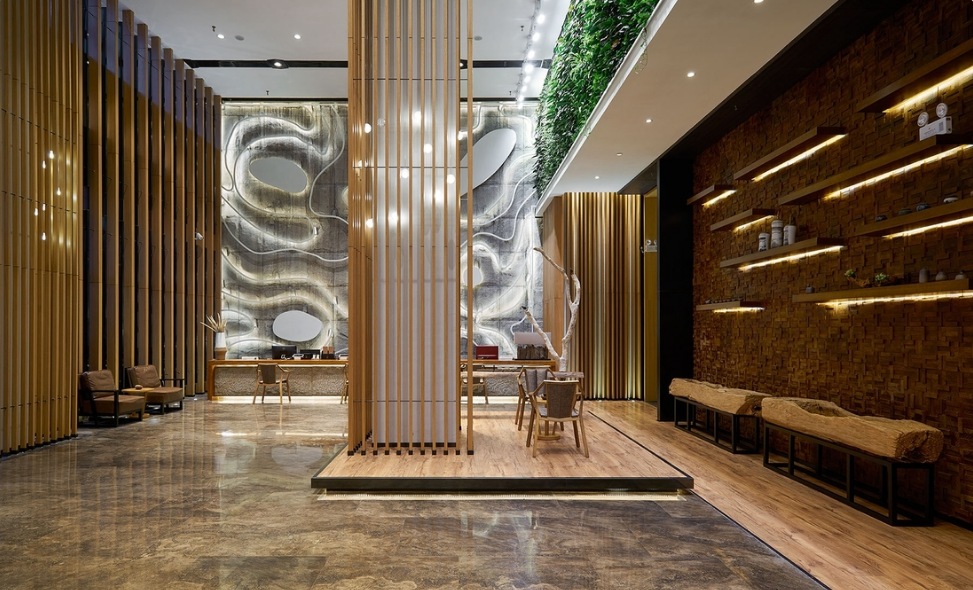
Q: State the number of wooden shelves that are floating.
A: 9